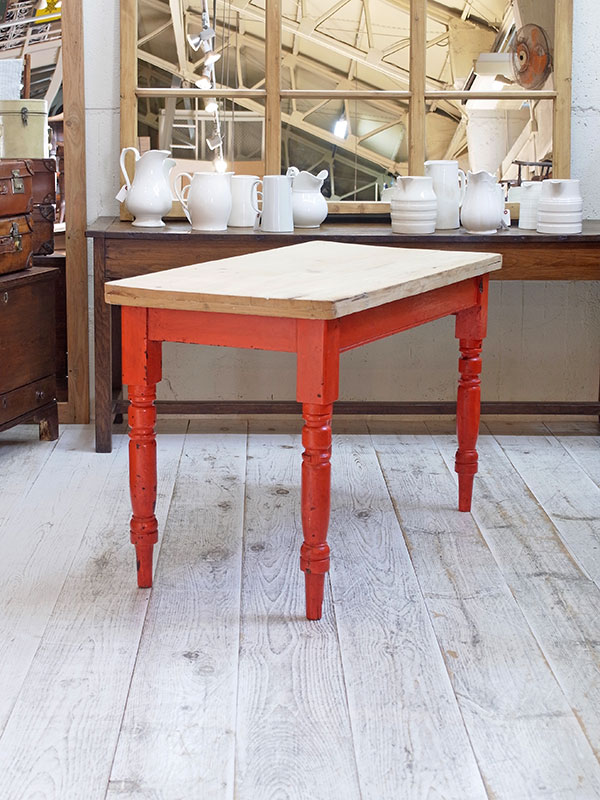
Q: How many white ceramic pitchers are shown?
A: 10